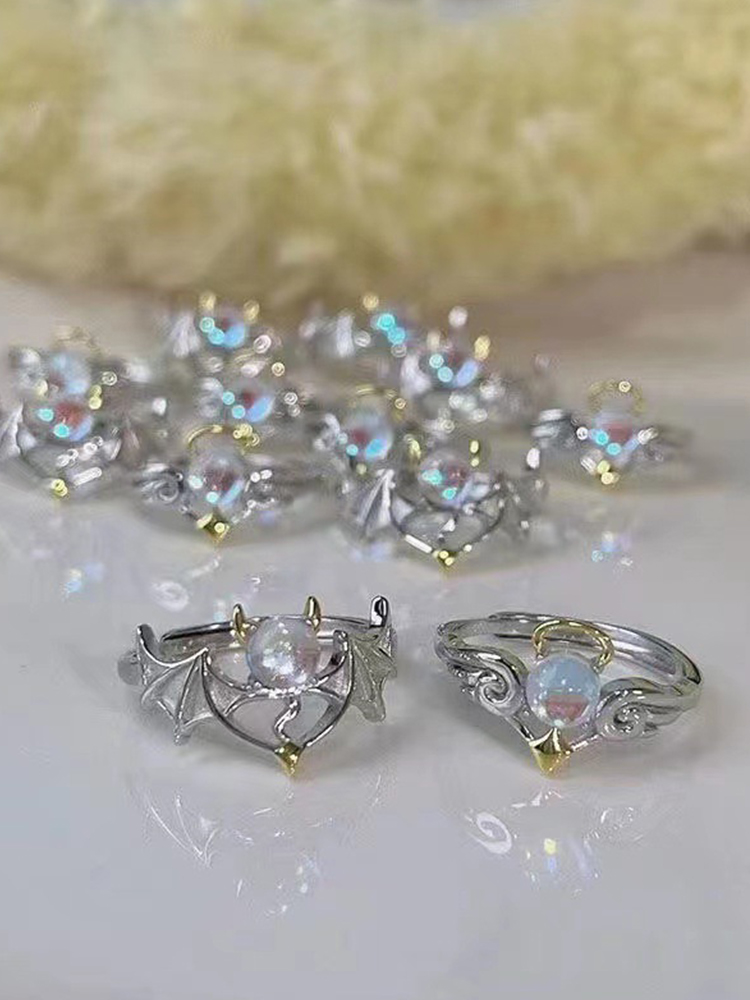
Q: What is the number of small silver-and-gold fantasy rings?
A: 12